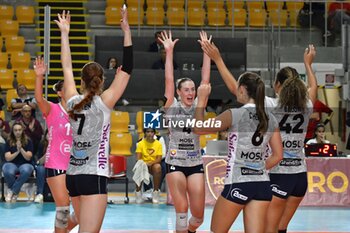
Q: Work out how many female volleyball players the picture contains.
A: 5